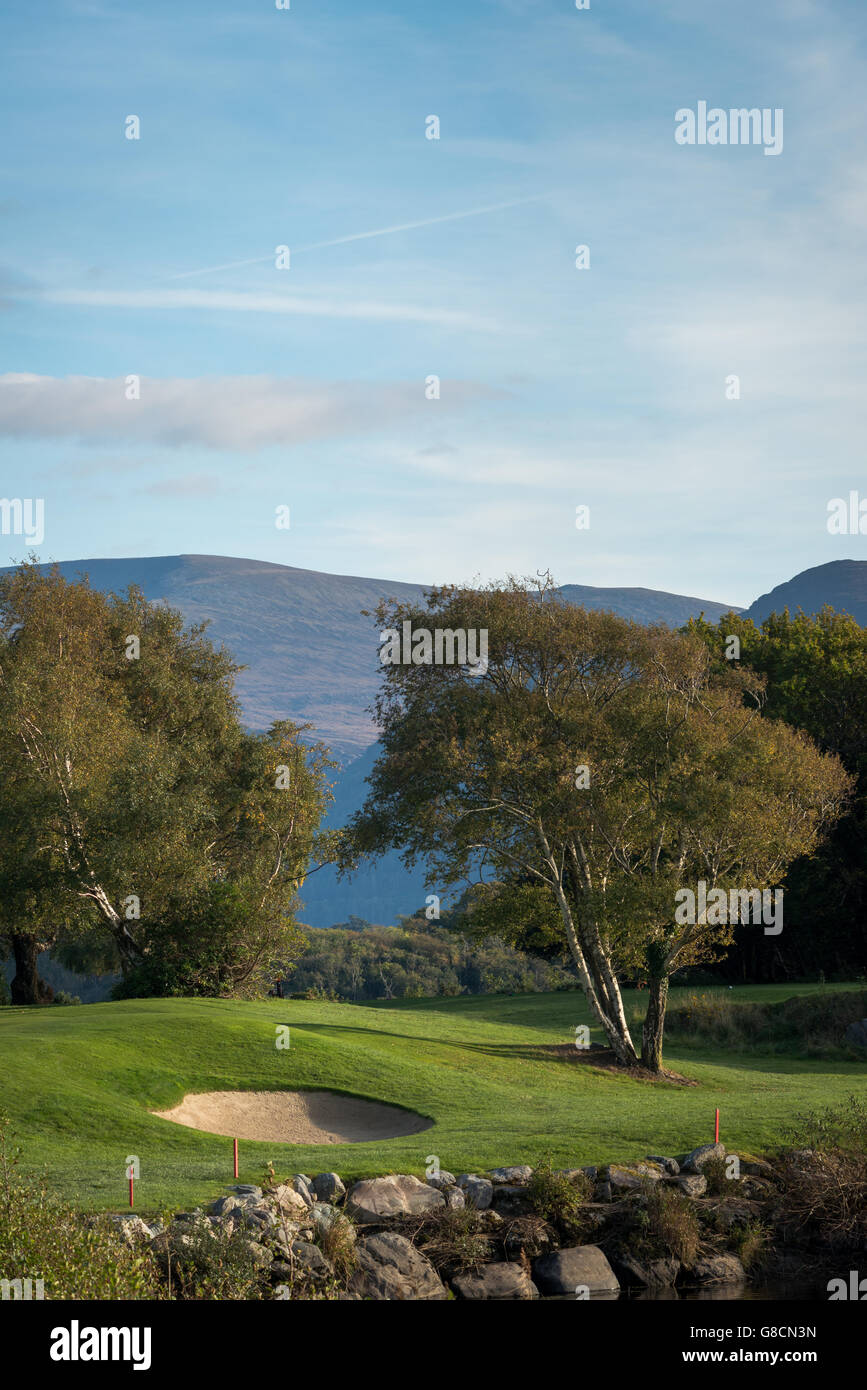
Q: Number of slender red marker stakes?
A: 3